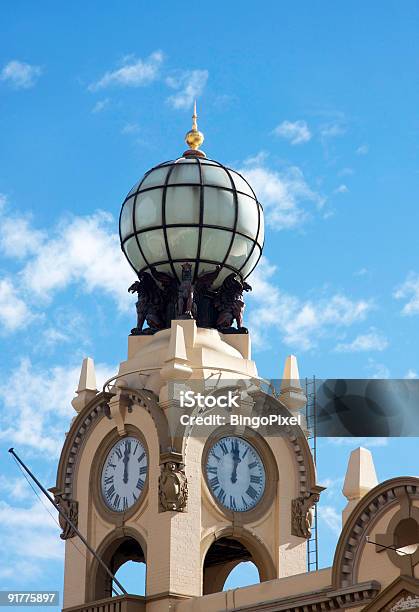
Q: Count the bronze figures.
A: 3